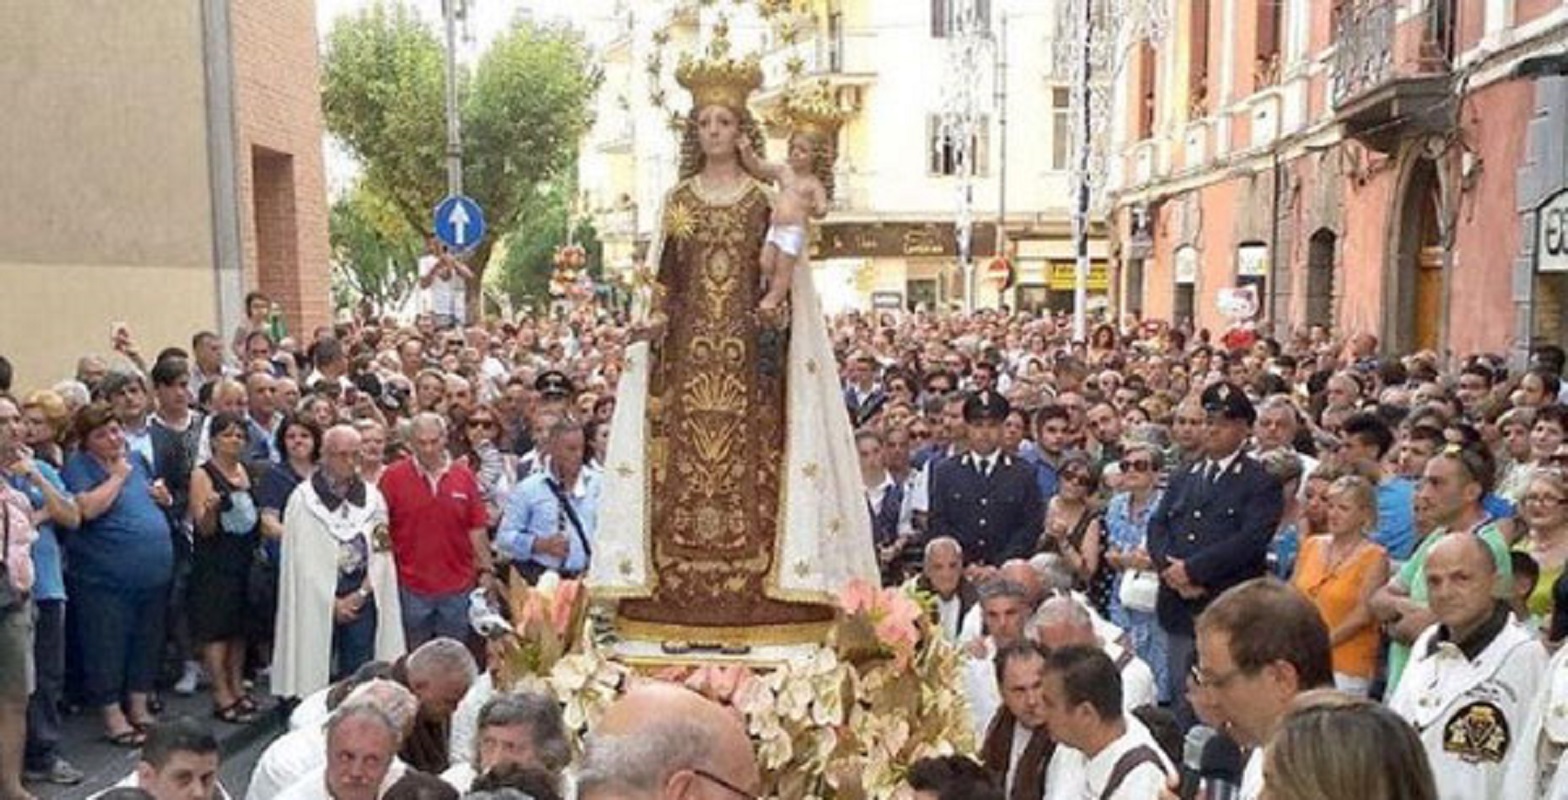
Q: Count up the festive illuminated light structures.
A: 2